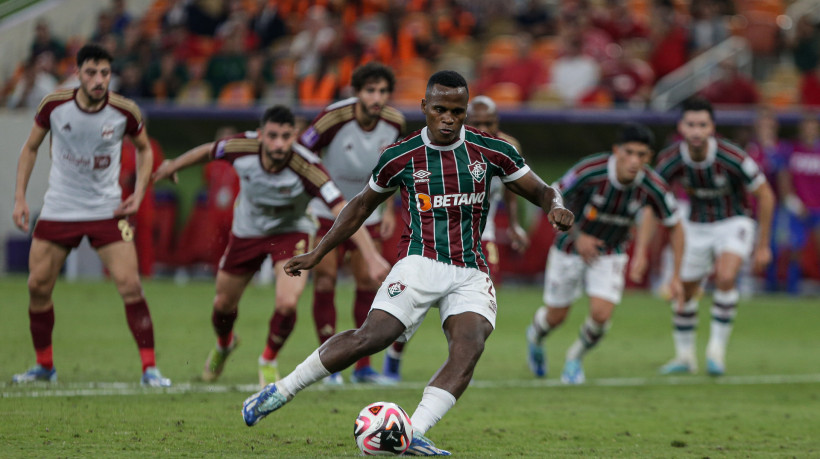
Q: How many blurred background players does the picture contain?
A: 6